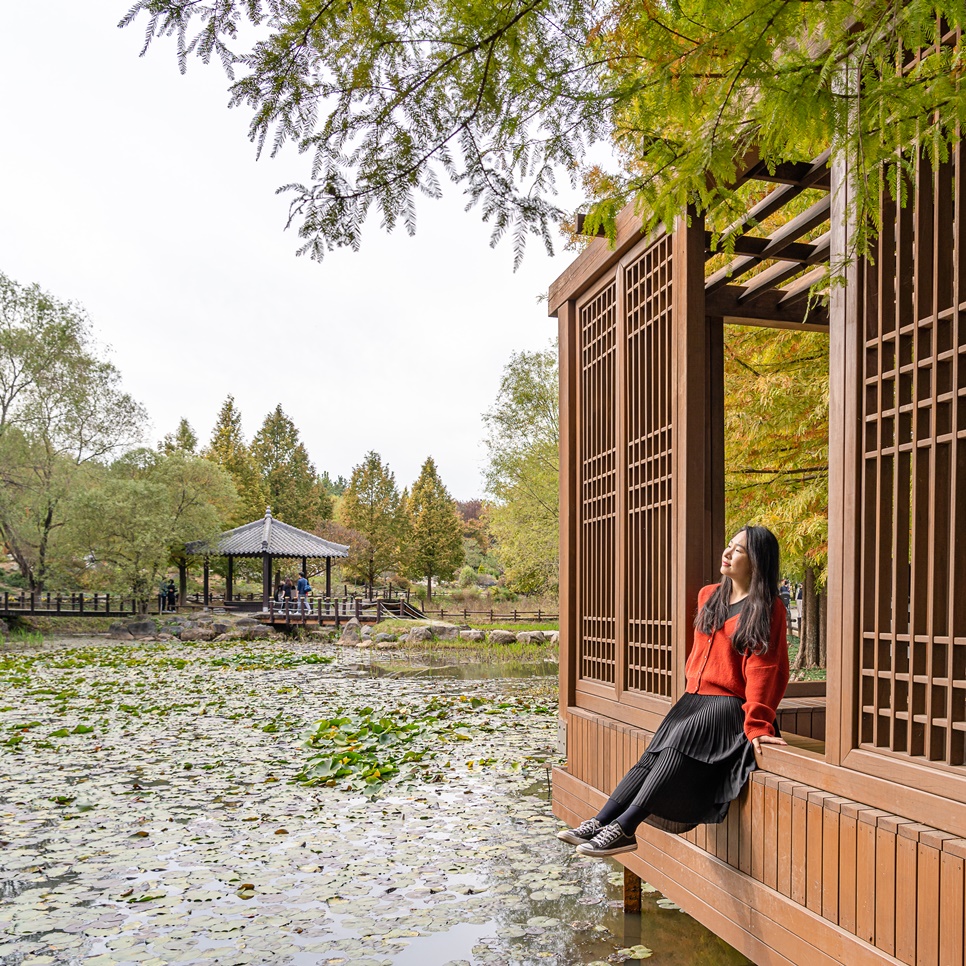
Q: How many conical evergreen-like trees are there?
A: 5